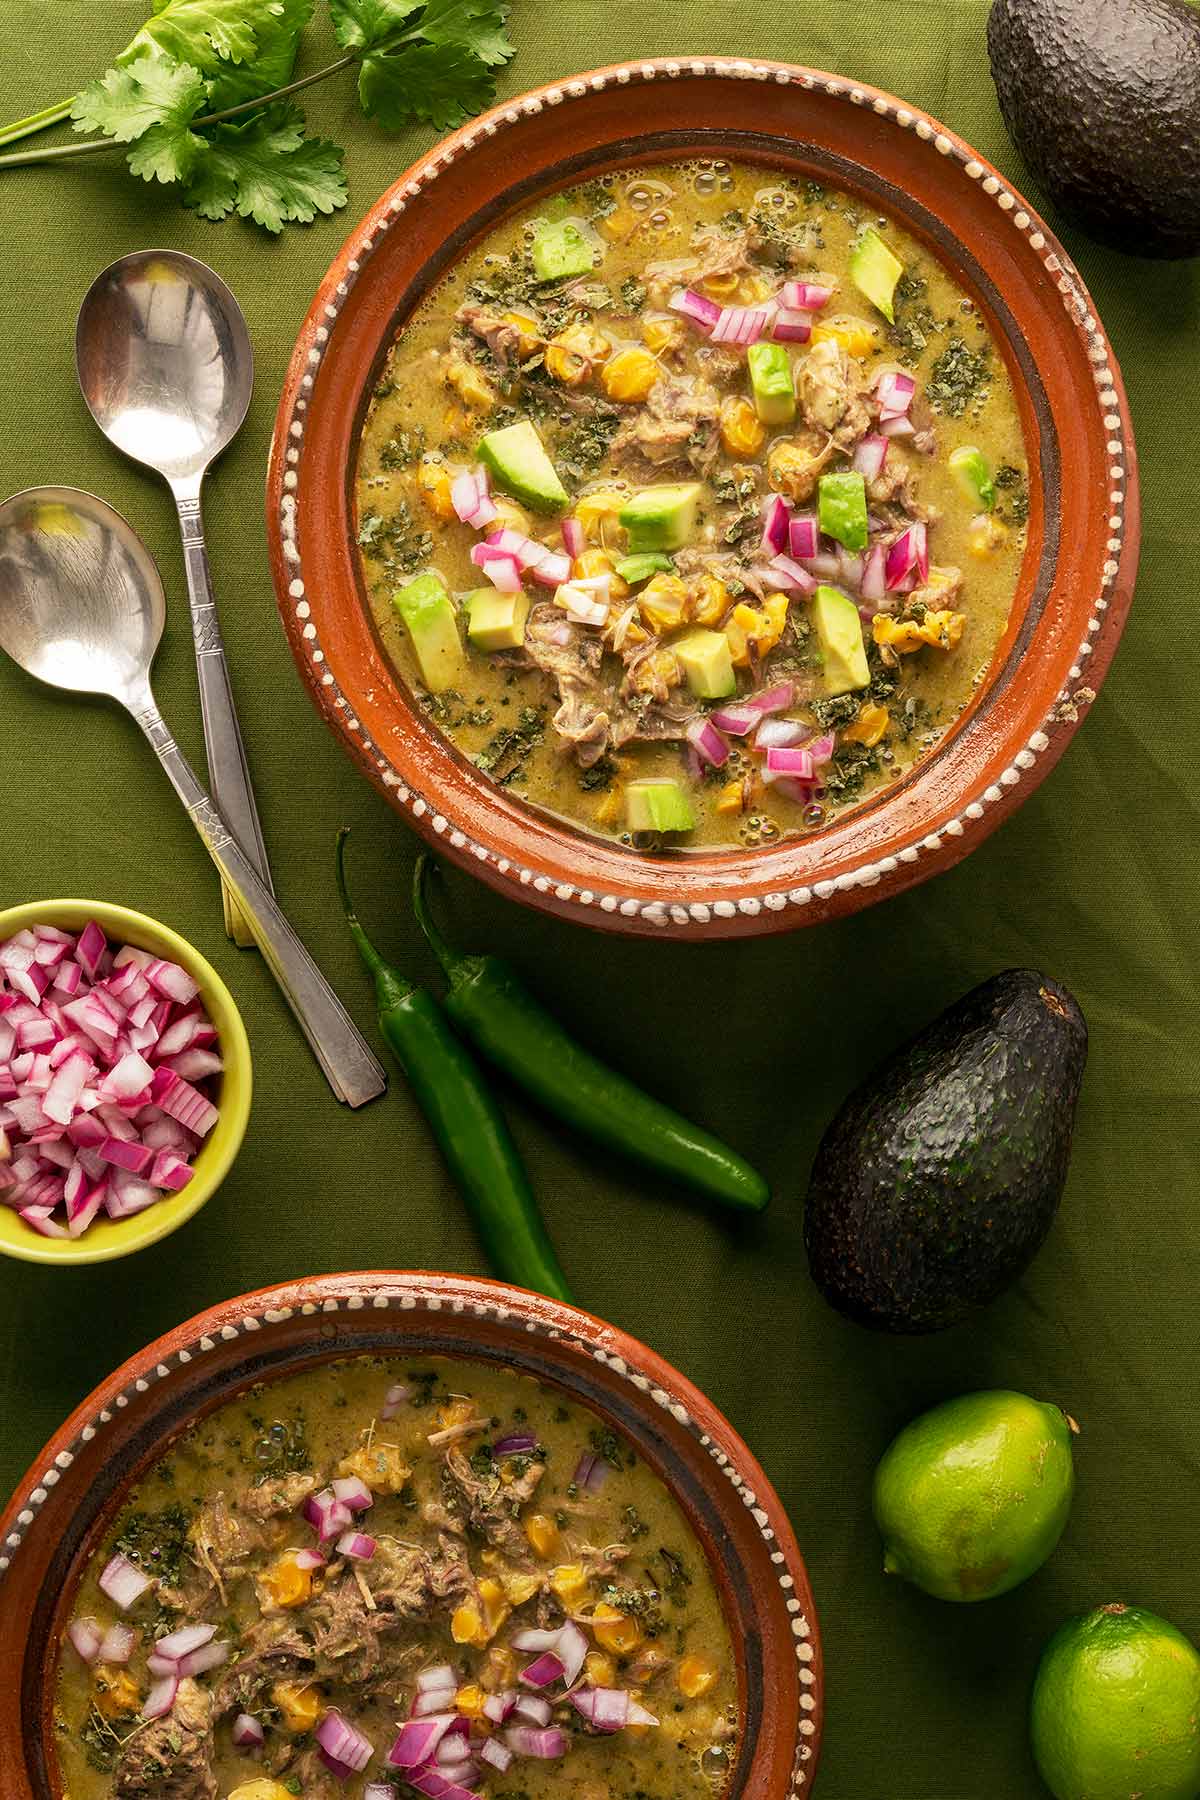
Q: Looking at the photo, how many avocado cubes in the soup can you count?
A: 13